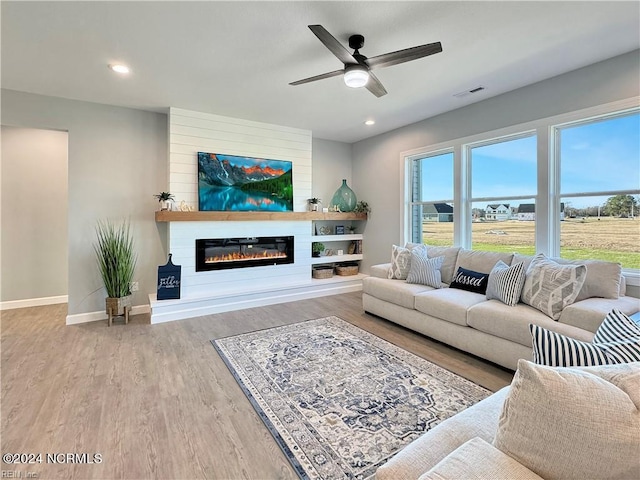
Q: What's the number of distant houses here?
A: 3